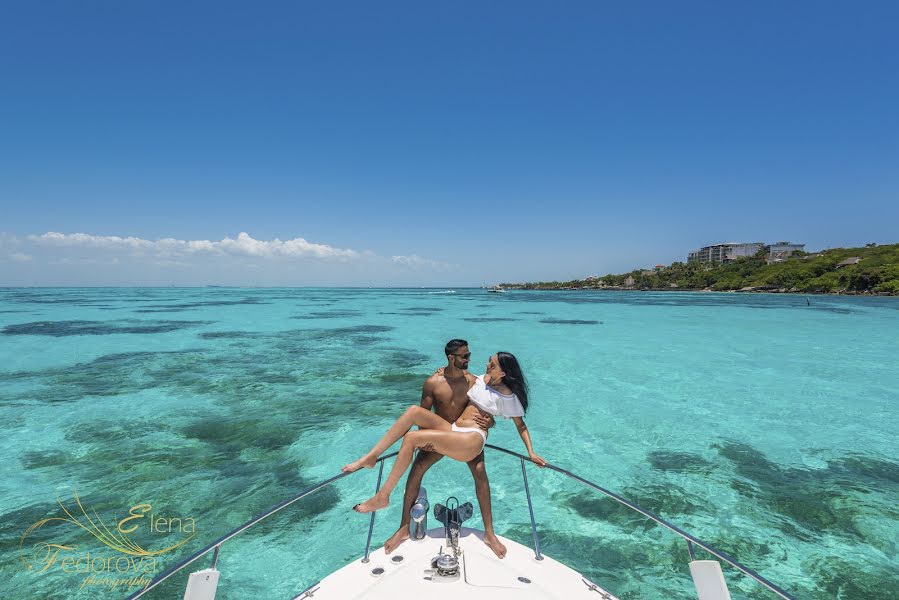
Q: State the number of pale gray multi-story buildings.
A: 2